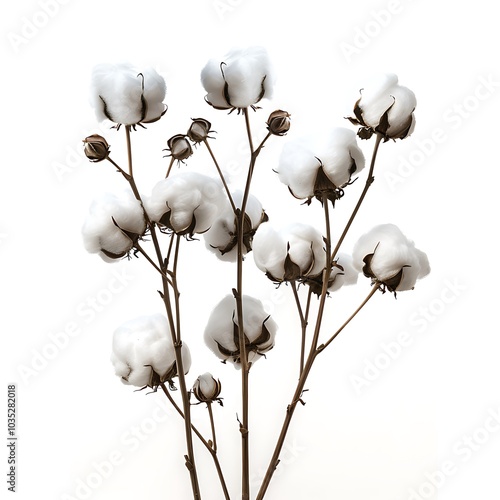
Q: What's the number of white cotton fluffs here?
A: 12